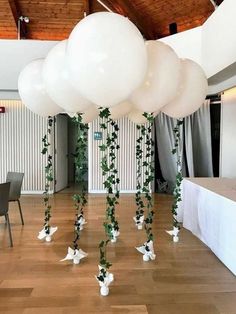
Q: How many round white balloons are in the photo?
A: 8